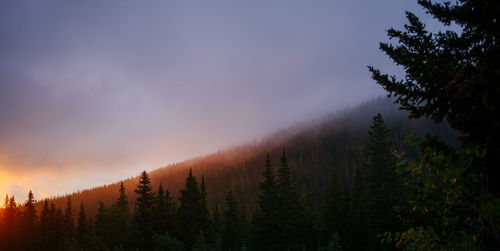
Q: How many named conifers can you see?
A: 0